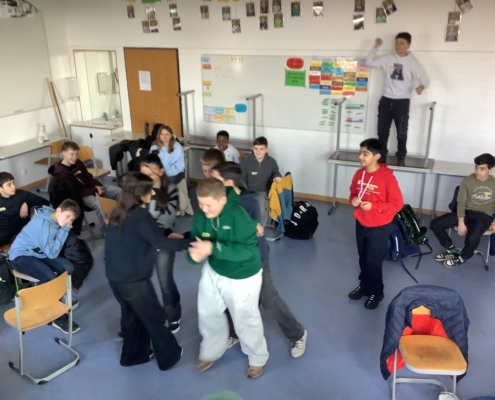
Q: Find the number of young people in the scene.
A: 14